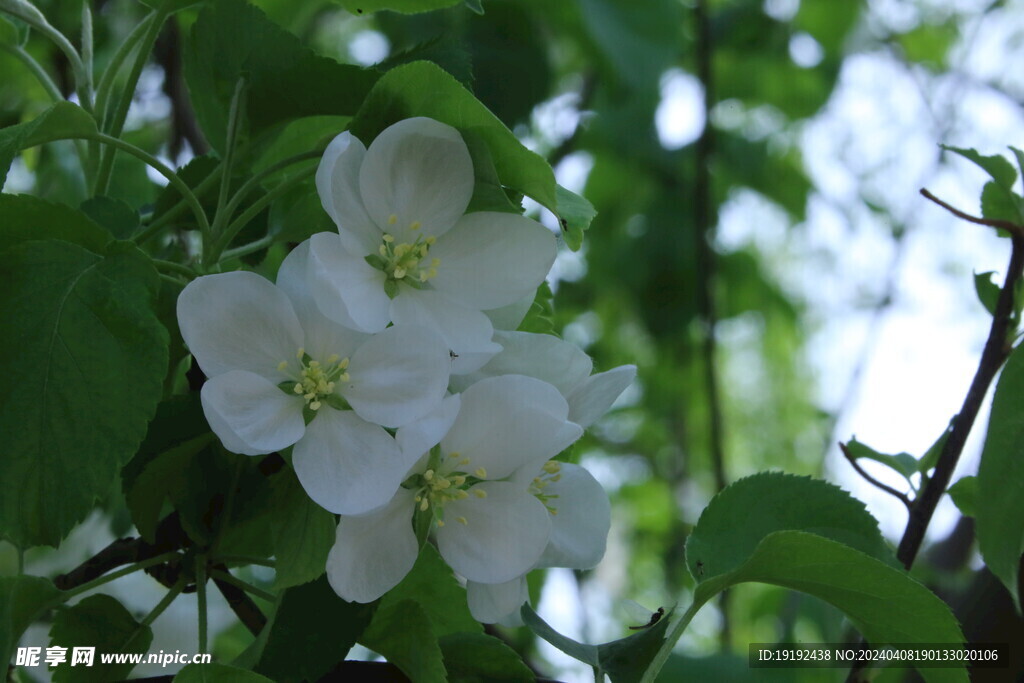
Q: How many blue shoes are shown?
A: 0